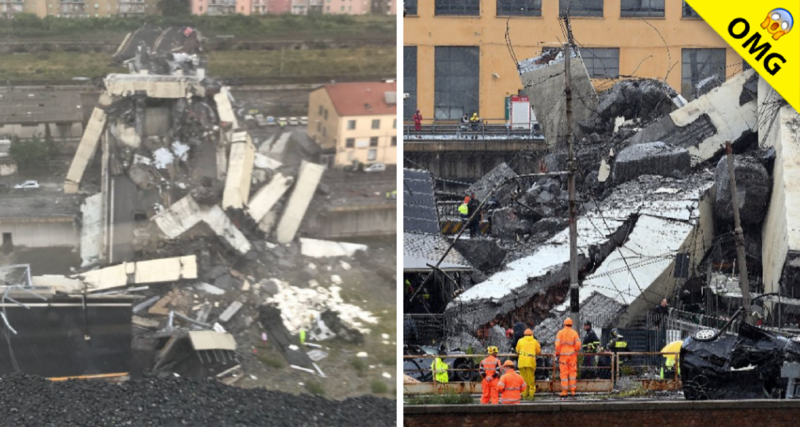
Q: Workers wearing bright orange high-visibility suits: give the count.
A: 3